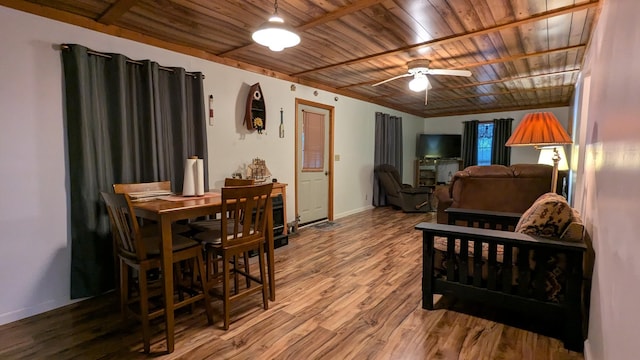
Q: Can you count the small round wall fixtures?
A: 3